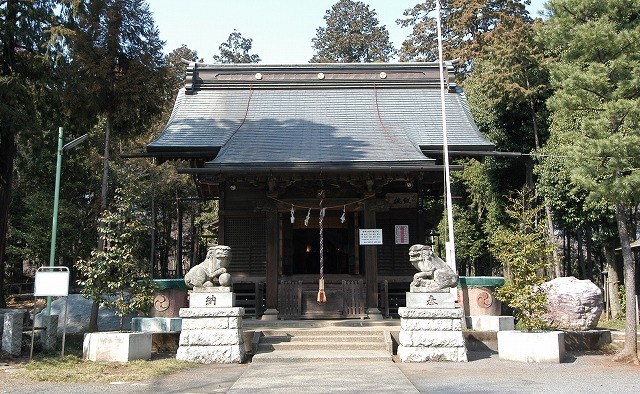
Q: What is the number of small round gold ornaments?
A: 3